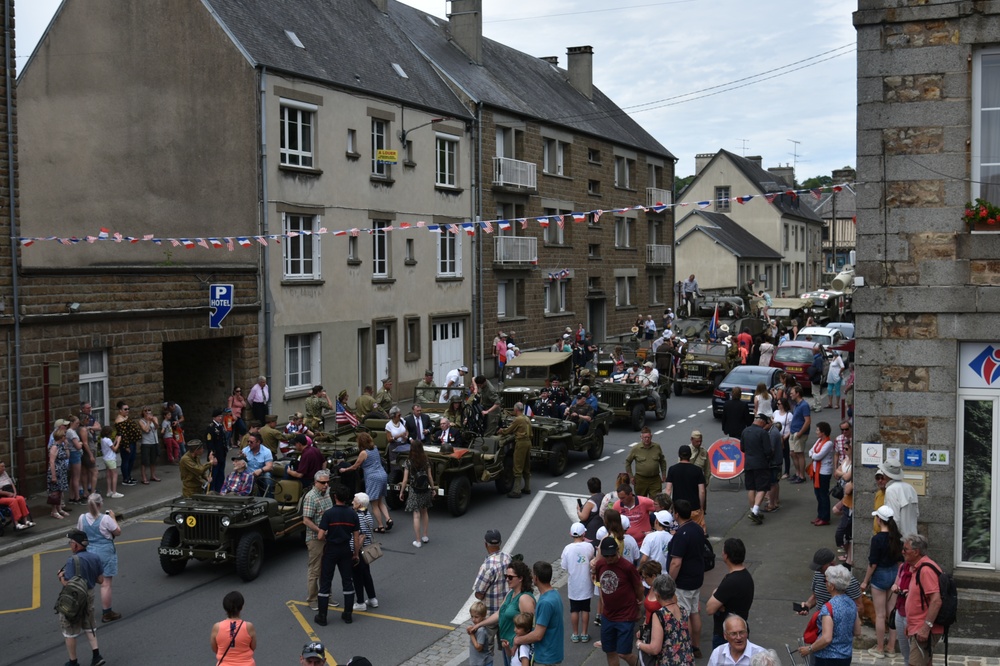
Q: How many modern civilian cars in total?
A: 4